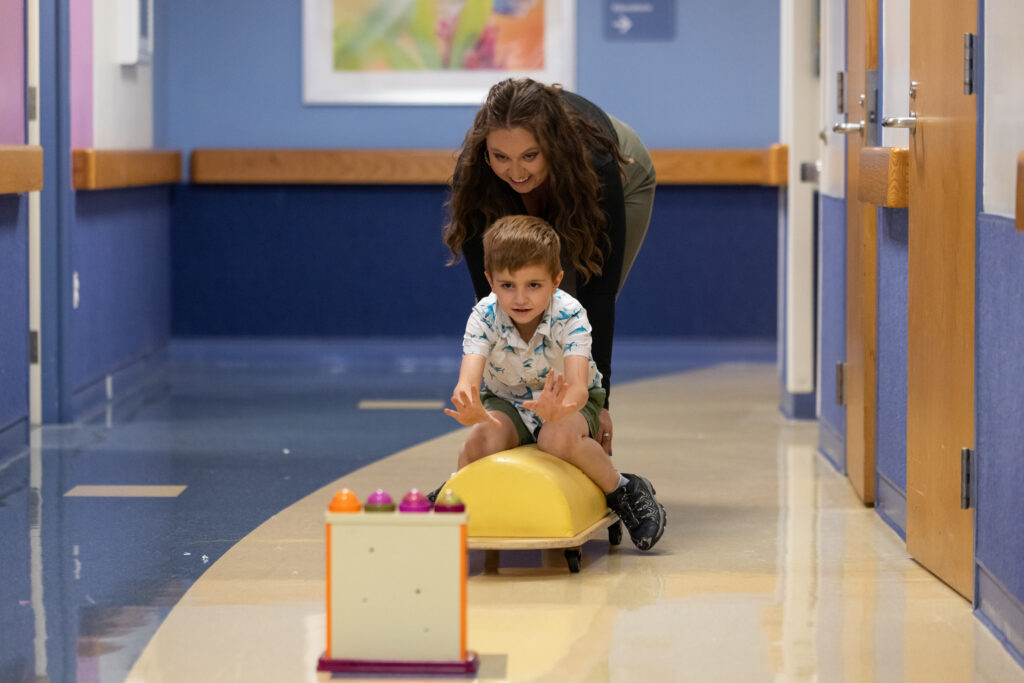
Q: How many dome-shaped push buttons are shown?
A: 4